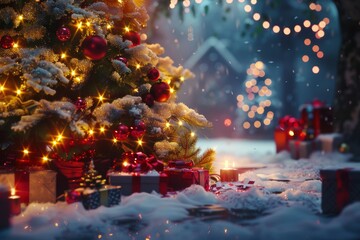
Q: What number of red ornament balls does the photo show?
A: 11